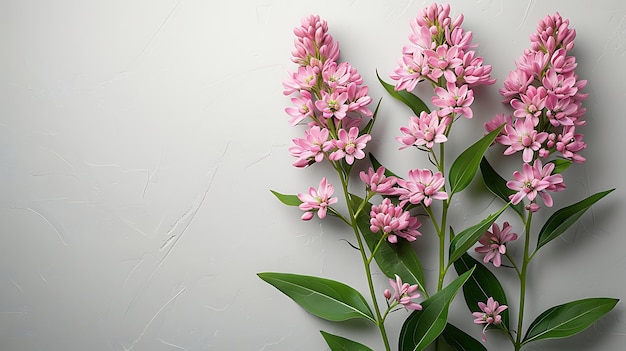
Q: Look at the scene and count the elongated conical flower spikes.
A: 3